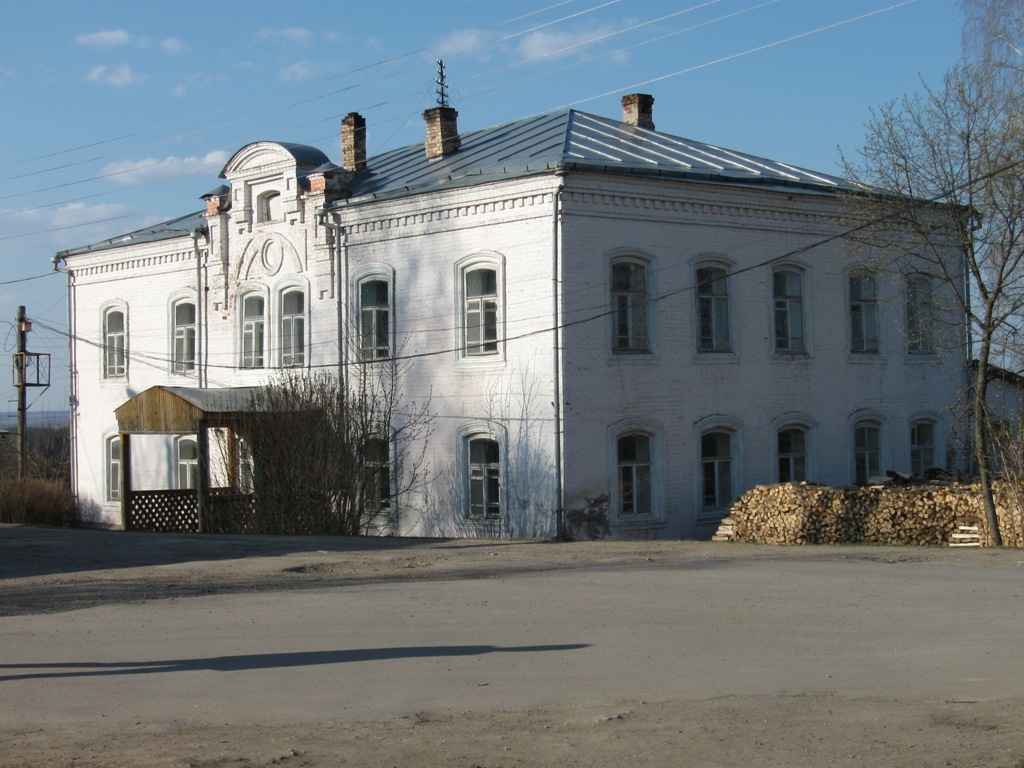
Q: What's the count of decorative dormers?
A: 1